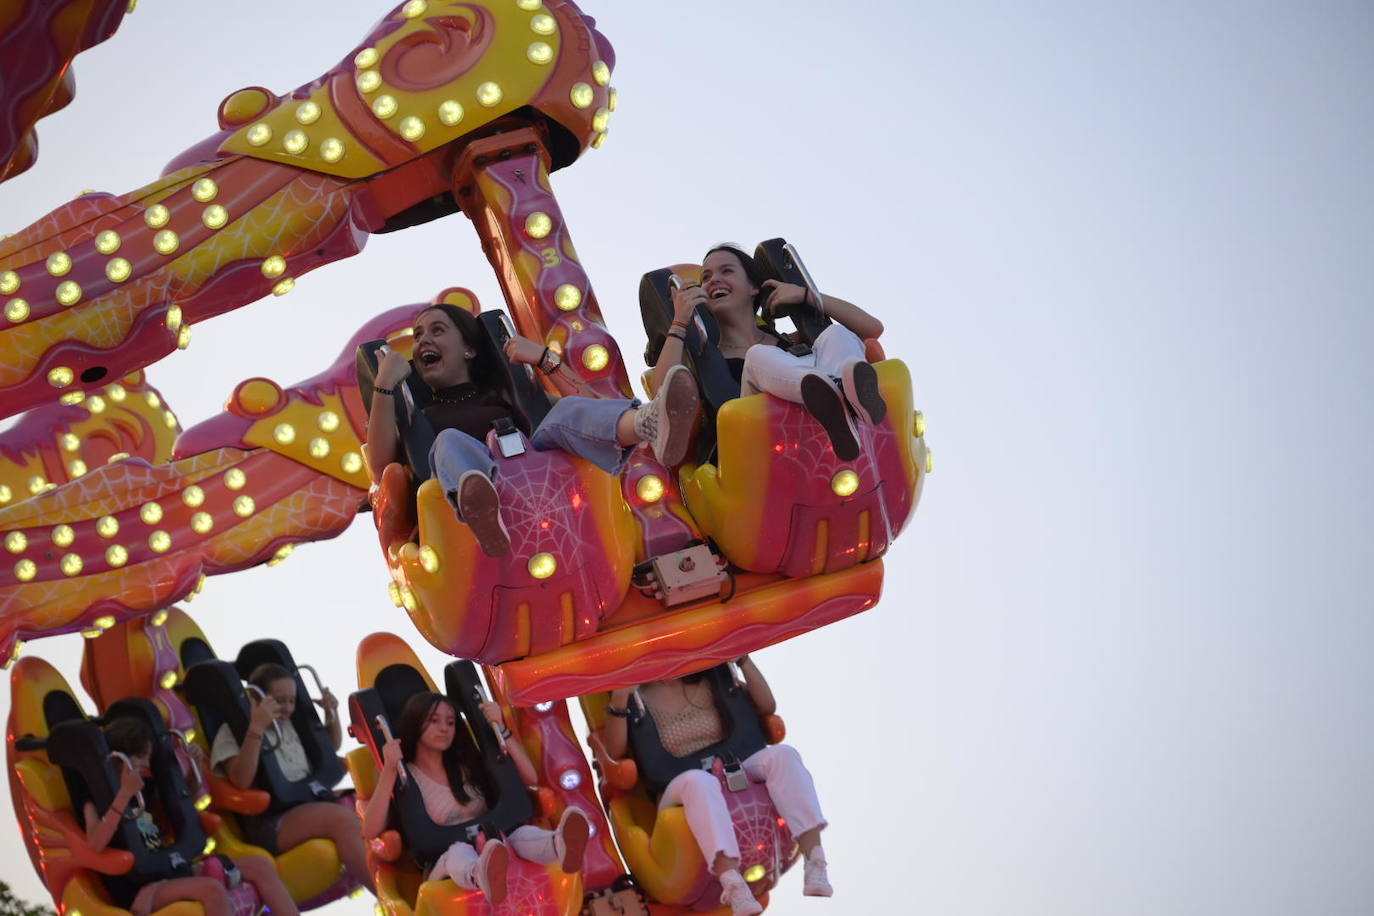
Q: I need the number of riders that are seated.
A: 6